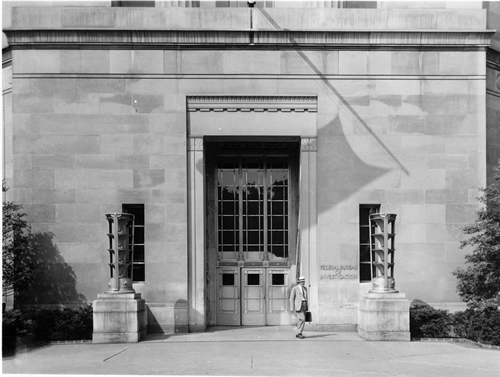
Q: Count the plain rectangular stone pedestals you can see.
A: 2